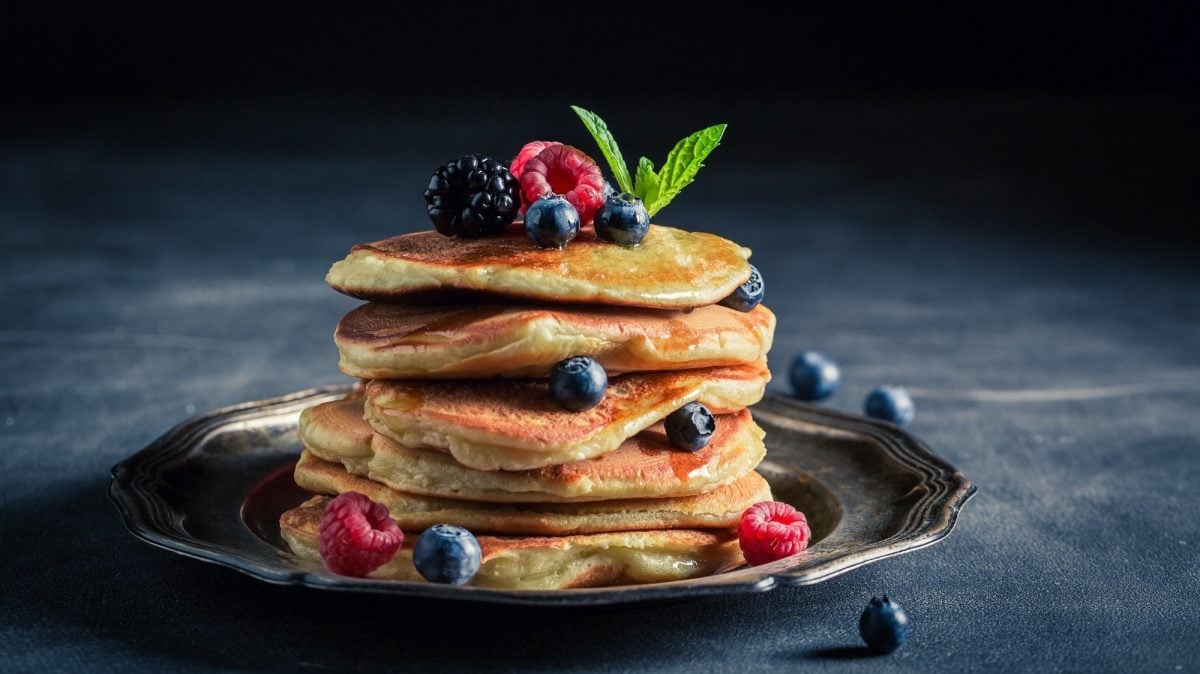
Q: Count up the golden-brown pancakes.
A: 6